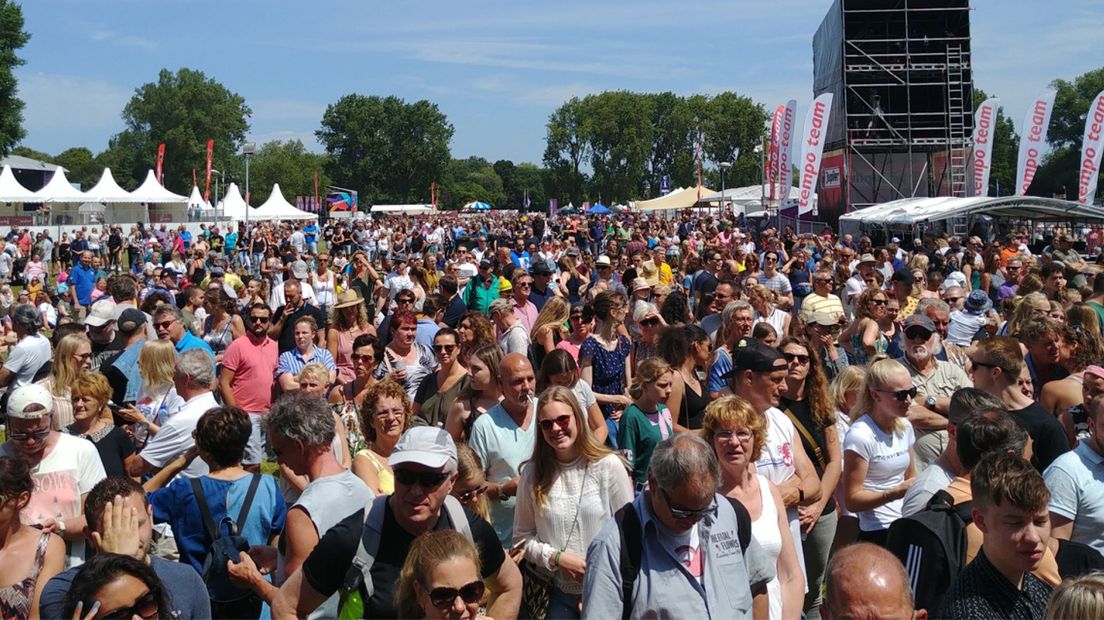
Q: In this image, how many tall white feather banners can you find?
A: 5